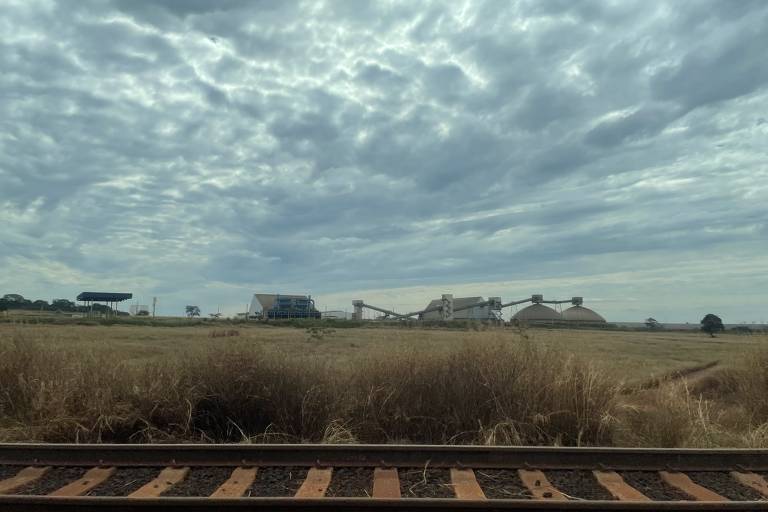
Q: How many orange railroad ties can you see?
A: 11